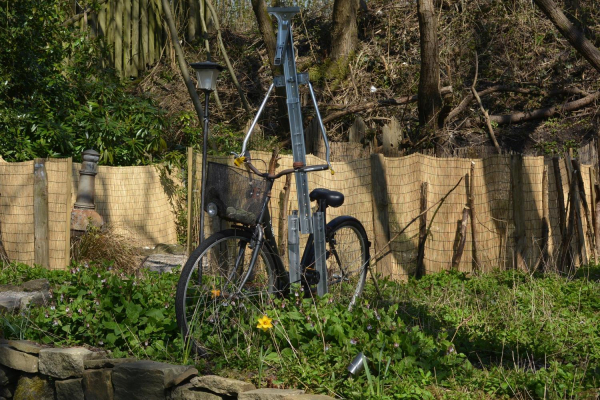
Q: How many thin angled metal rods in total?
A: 2